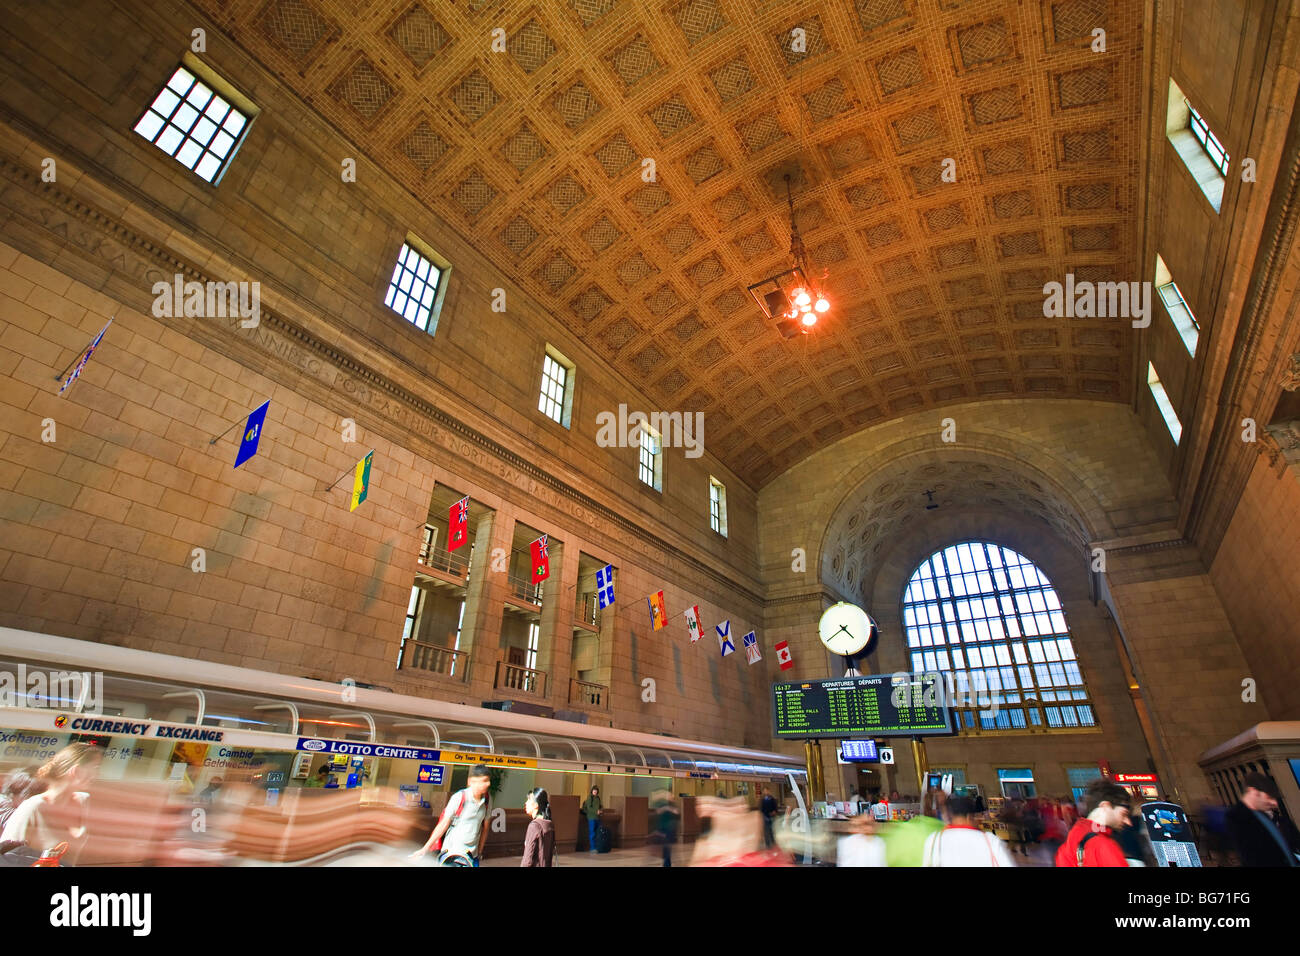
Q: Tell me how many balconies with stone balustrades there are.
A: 3